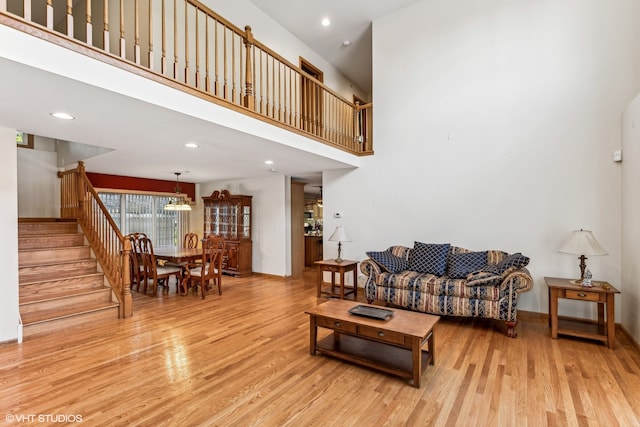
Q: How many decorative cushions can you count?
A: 5